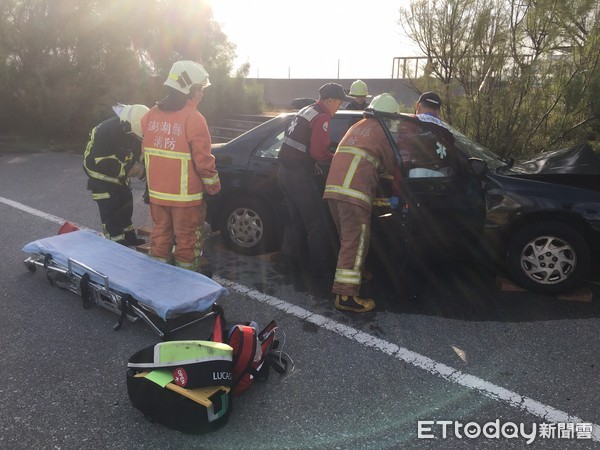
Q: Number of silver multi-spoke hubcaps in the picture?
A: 2